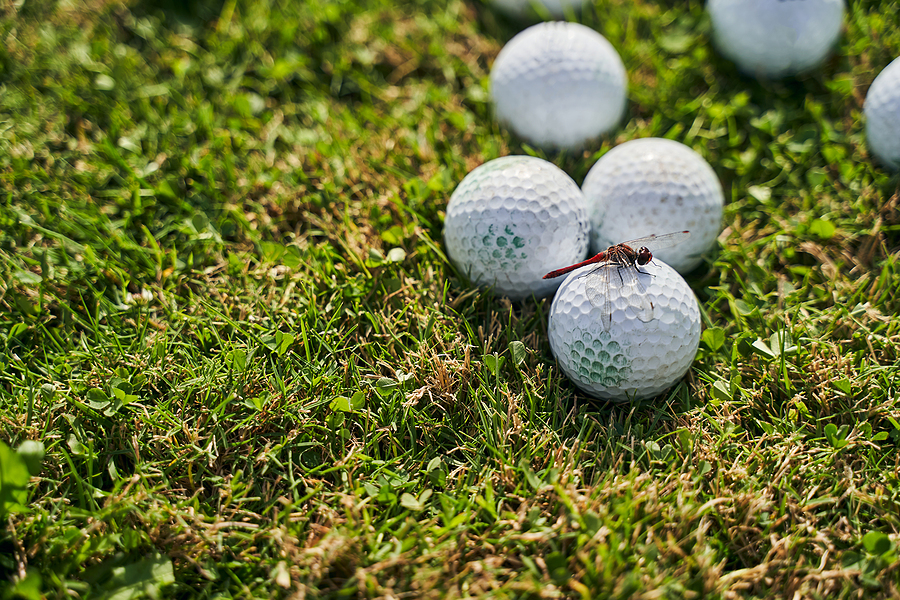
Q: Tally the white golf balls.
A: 7